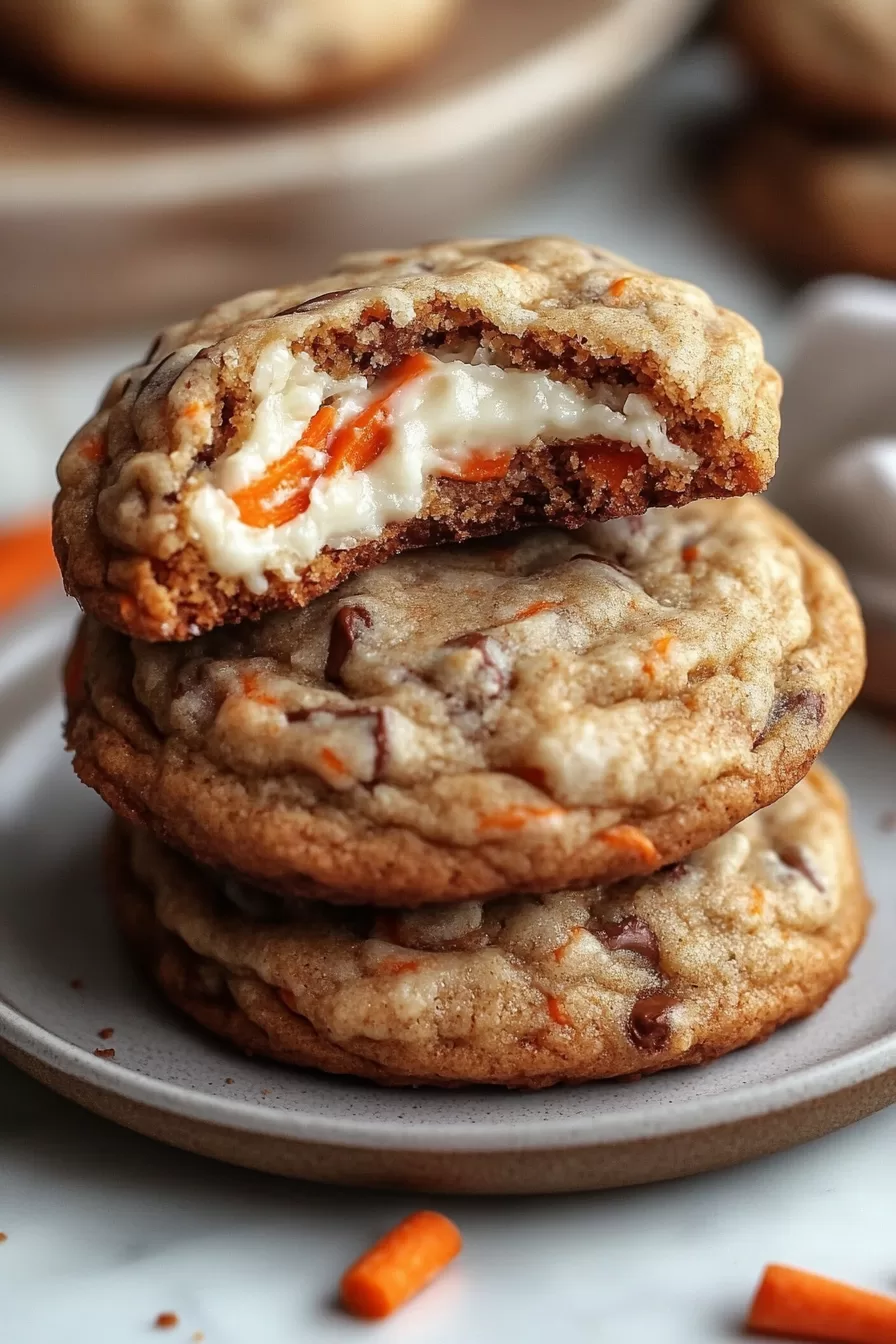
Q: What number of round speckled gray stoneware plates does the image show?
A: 1